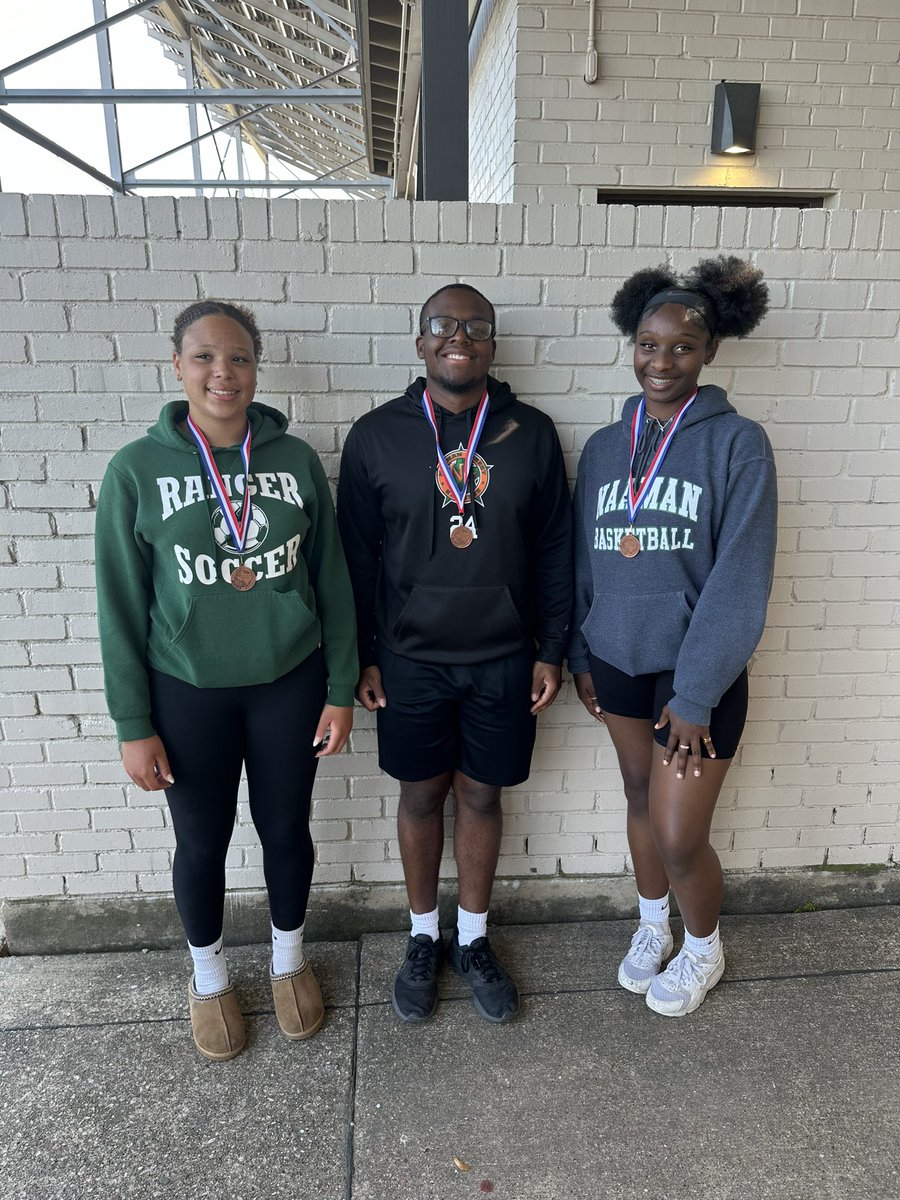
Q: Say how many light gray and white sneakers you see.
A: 2